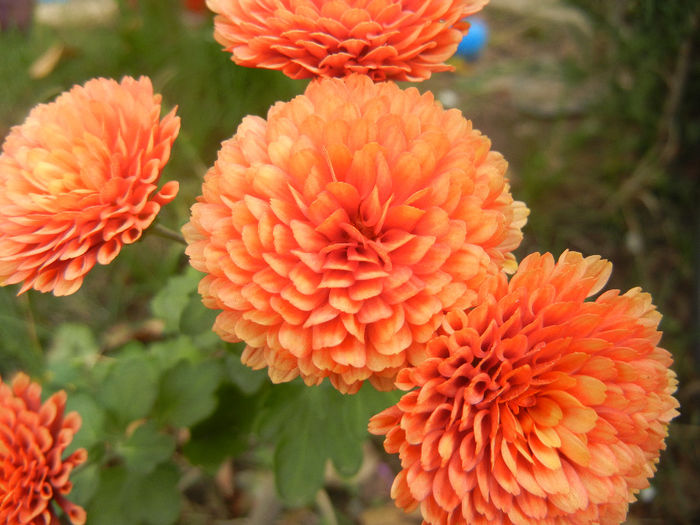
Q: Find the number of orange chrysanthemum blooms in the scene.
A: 5